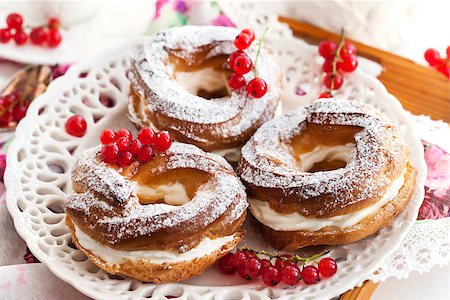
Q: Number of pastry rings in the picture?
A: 3